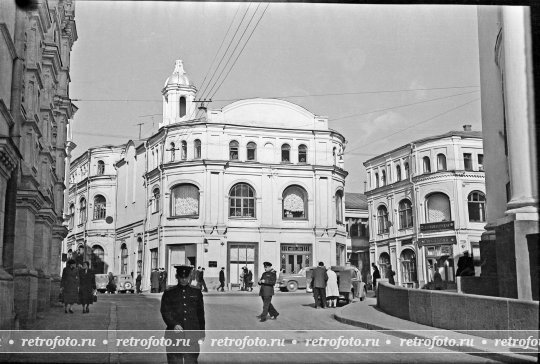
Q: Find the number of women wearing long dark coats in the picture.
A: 2